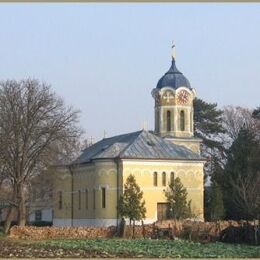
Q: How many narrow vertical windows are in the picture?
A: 10